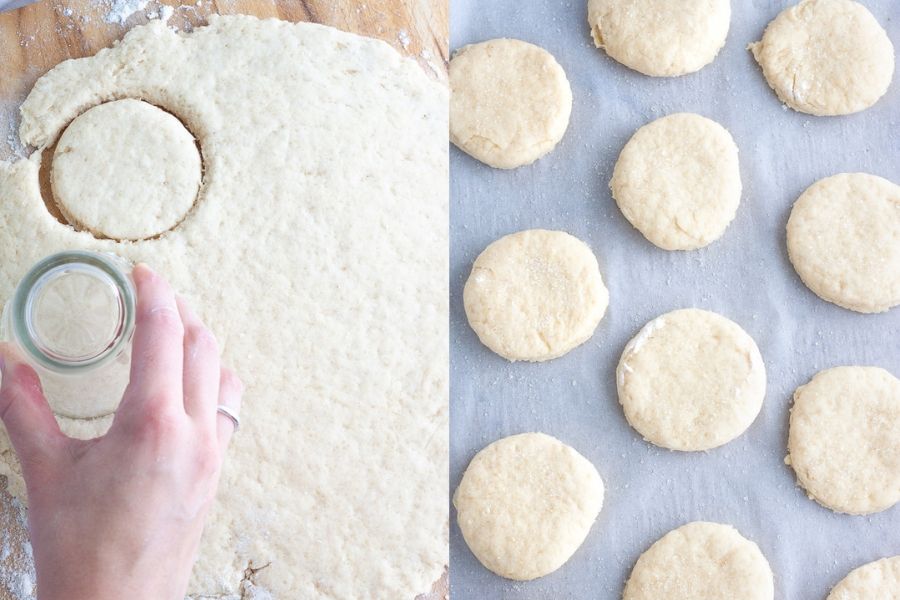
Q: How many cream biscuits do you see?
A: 12